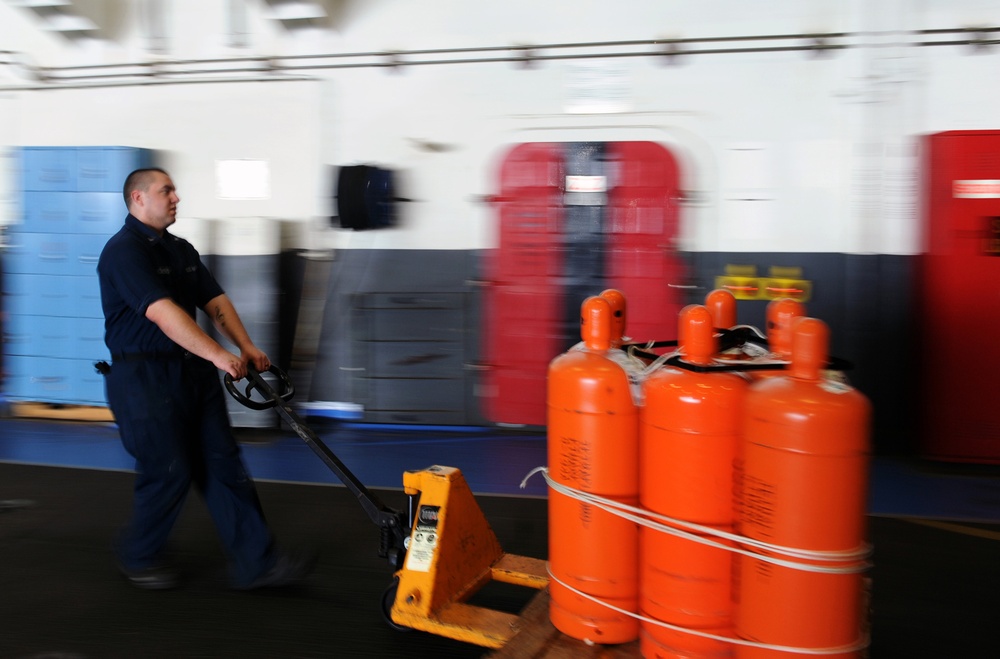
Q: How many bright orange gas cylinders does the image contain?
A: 6